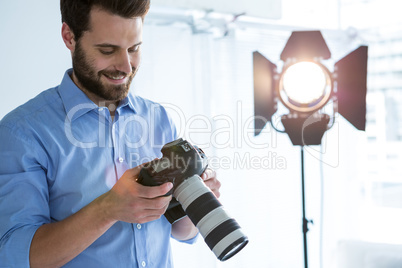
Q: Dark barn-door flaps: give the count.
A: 4